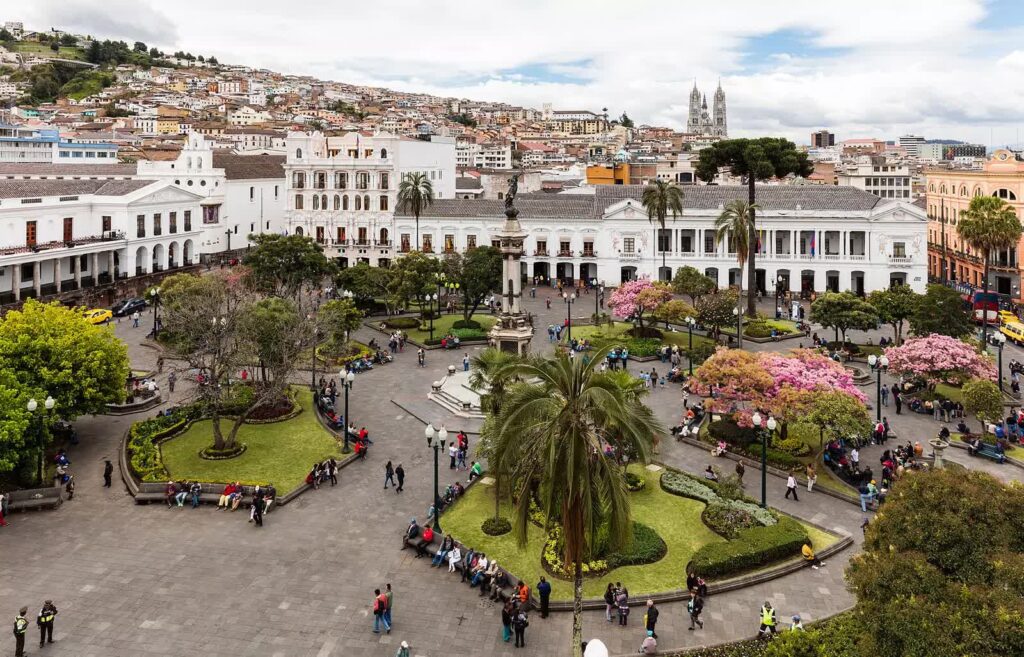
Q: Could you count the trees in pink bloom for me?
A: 3